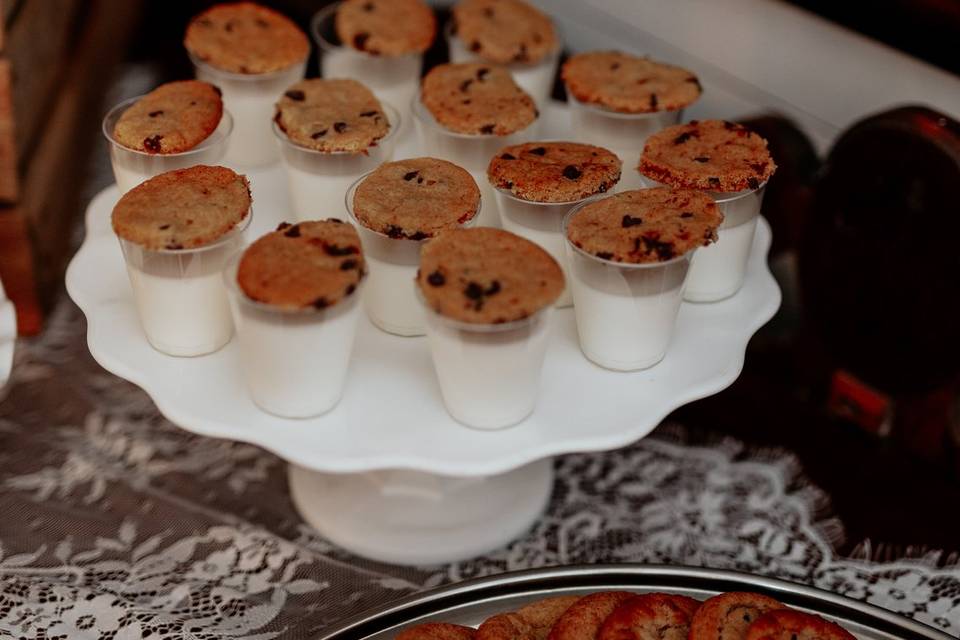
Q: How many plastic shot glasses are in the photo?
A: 14